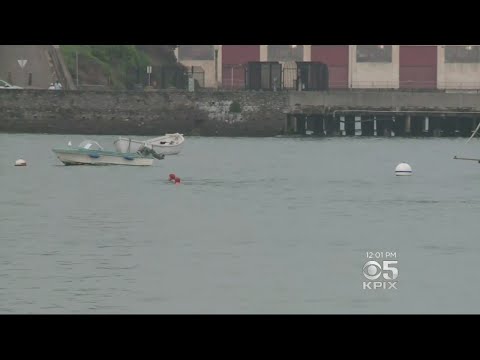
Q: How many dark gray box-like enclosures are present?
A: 2